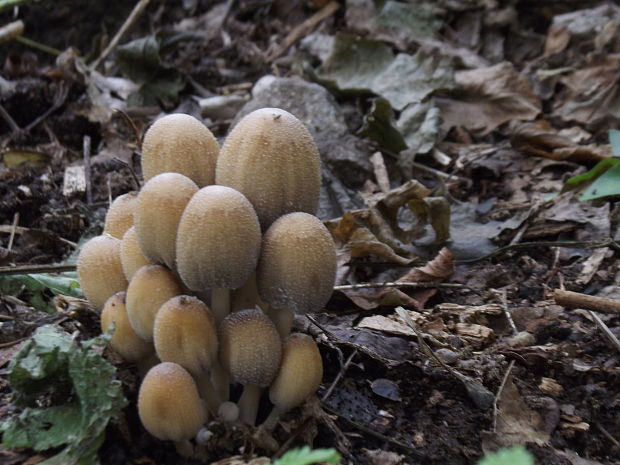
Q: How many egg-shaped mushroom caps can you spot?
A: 14